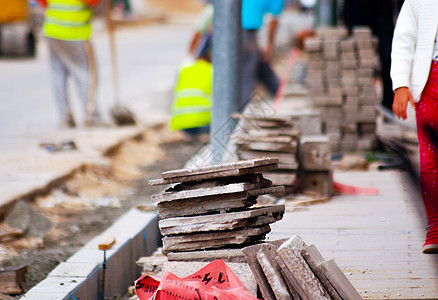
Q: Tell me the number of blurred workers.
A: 3